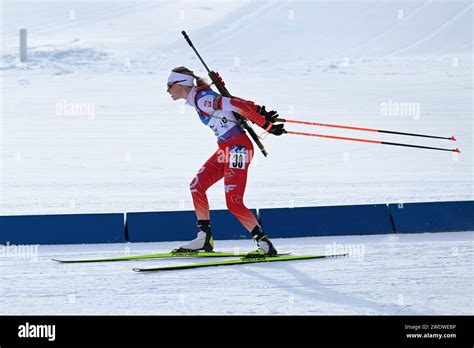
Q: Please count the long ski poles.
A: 2